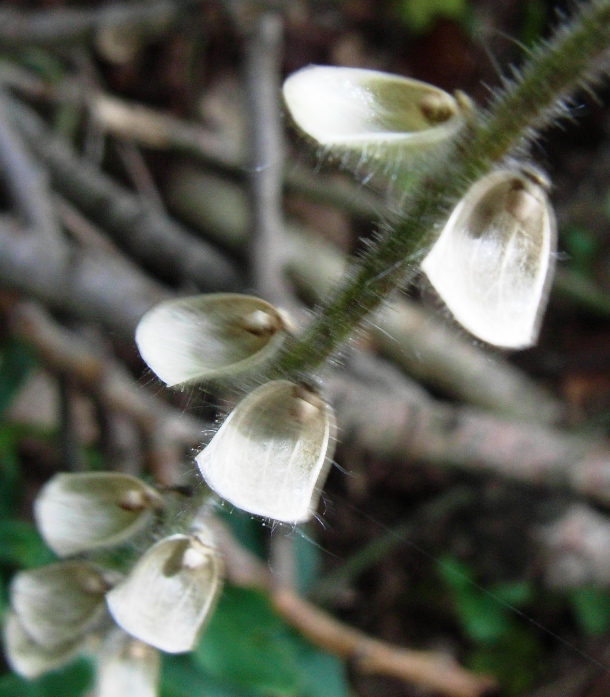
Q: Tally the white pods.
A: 9